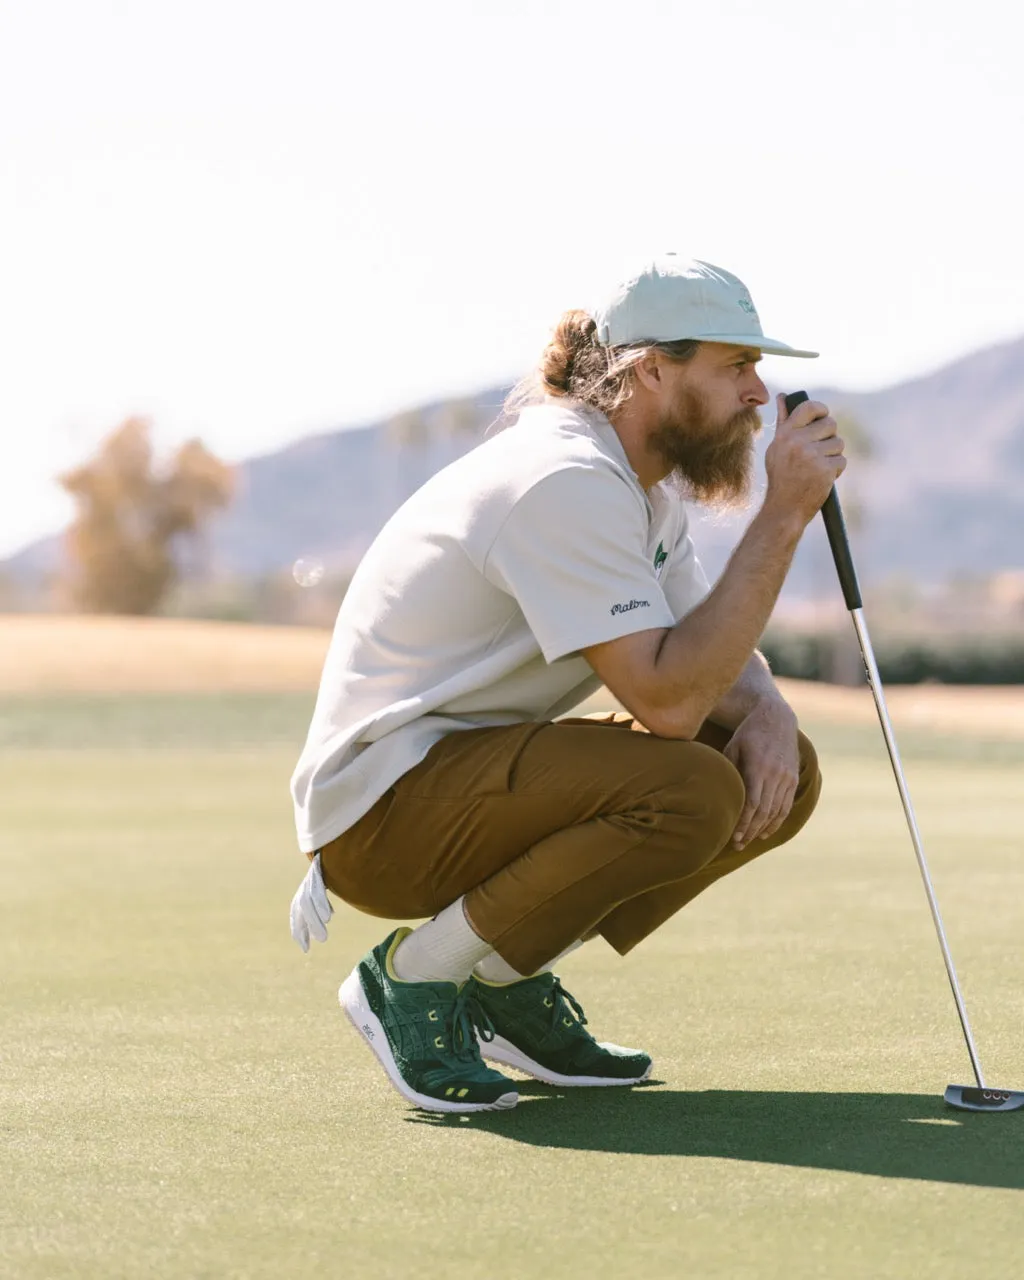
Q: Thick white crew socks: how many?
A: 2